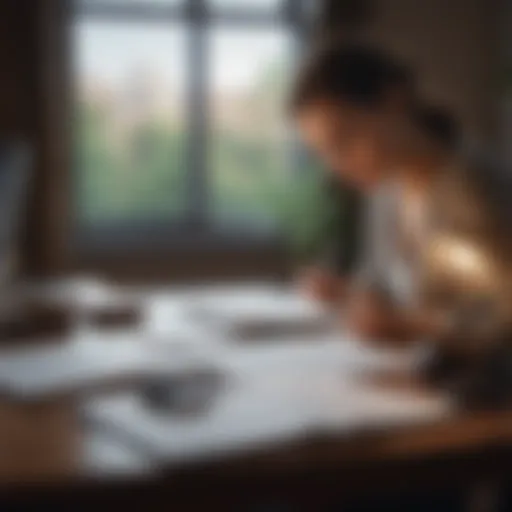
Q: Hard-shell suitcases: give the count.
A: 0